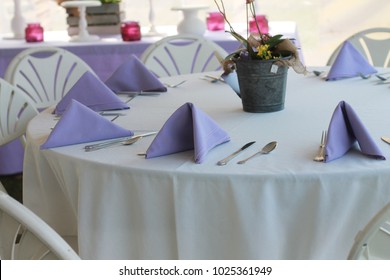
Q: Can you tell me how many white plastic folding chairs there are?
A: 6